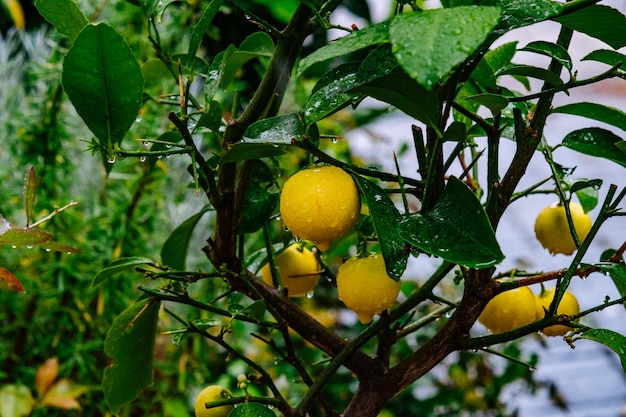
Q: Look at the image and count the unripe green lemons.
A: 0